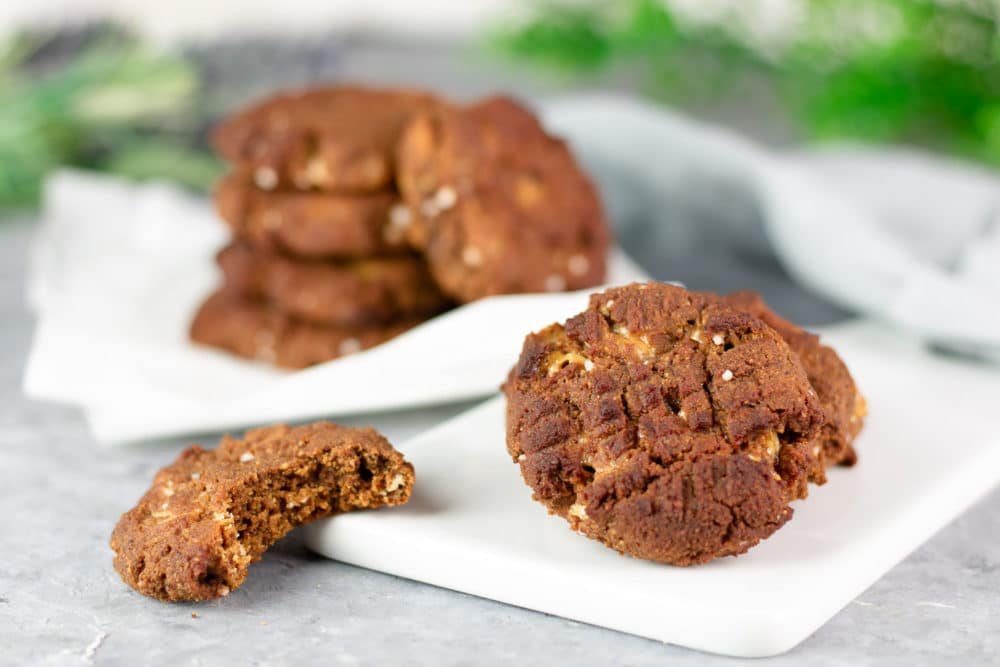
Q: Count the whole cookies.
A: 7